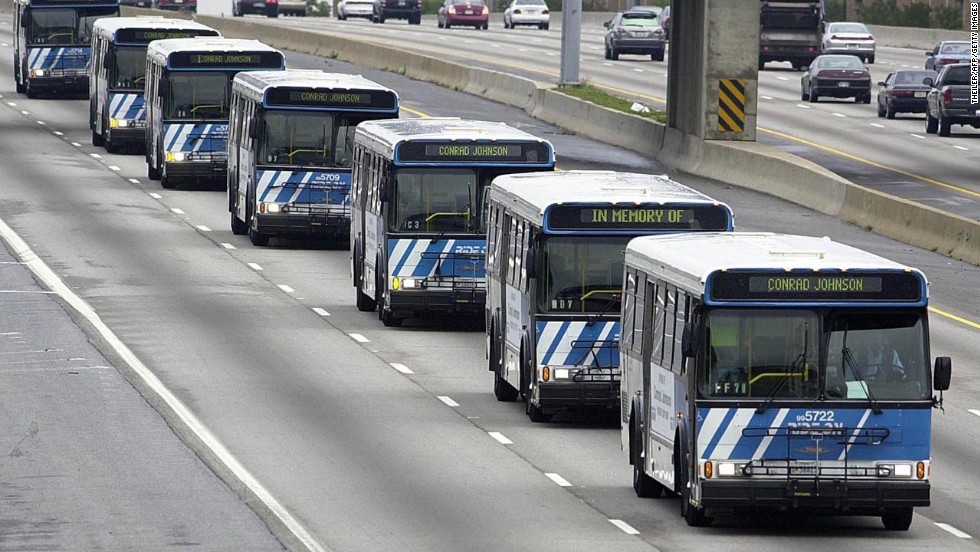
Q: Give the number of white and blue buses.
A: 7